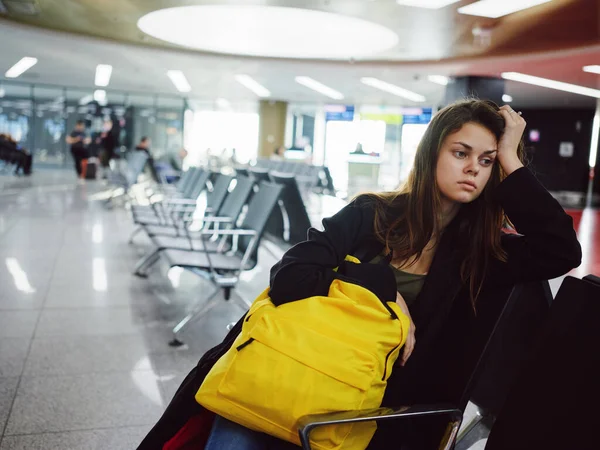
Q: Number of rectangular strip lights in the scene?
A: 11